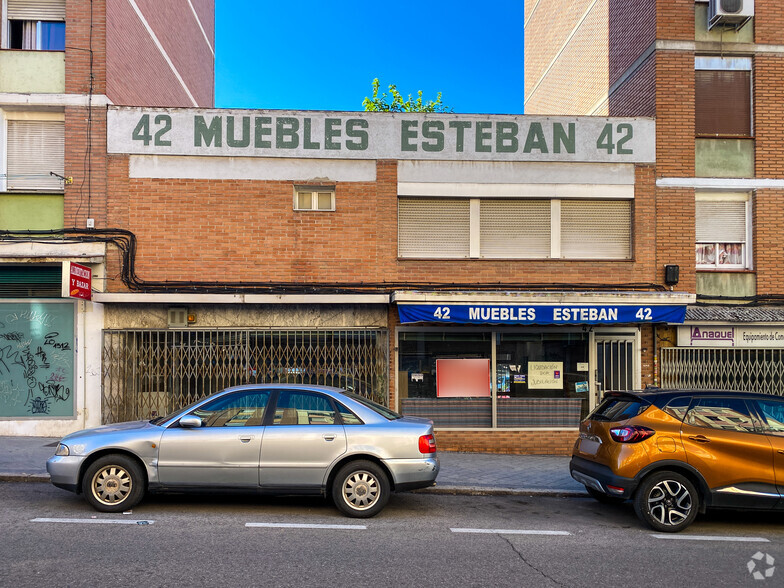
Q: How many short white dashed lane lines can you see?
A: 4